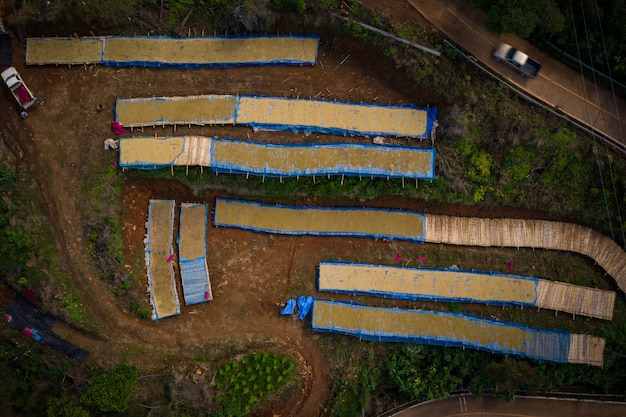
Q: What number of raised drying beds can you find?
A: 8